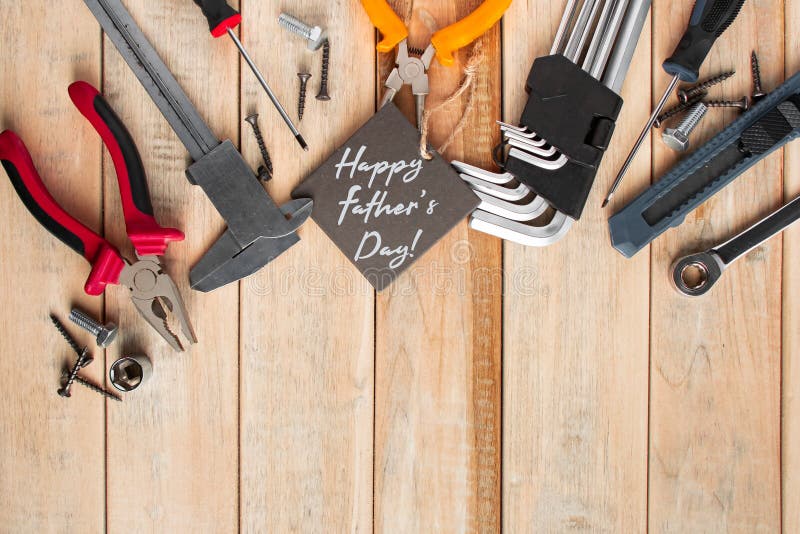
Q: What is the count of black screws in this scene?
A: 10